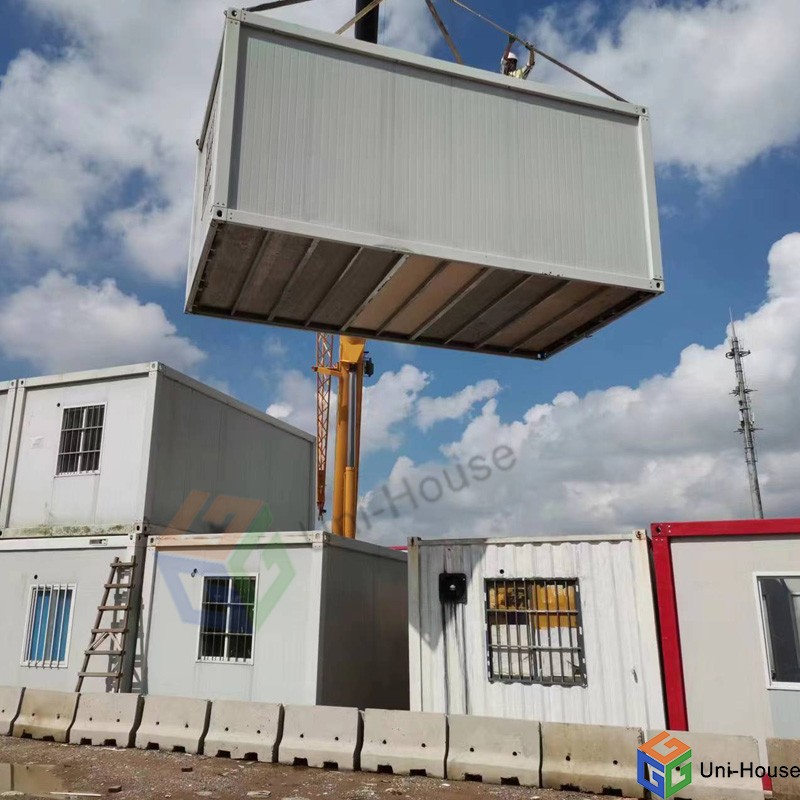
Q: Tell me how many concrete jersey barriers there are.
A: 11